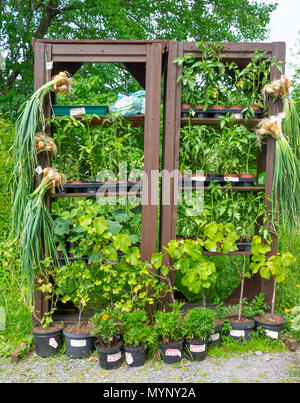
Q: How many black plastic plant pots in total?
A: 9